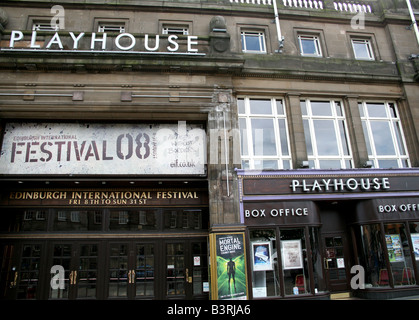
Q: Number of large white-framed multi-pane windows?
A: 3